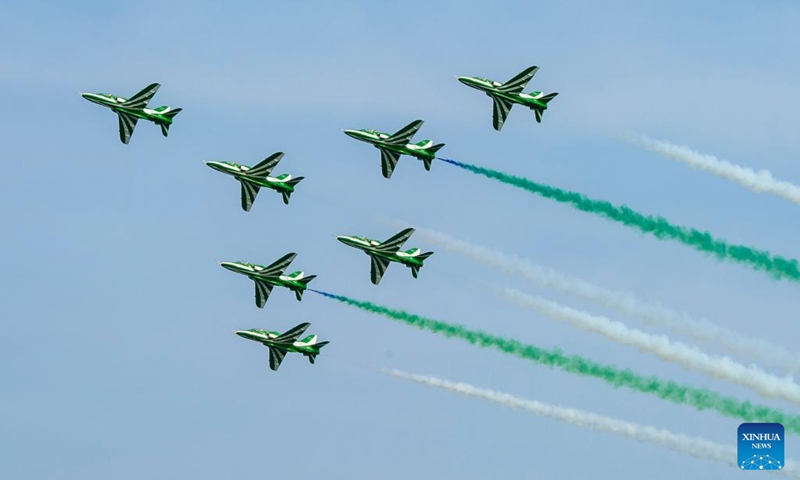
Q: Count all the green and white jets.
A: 7